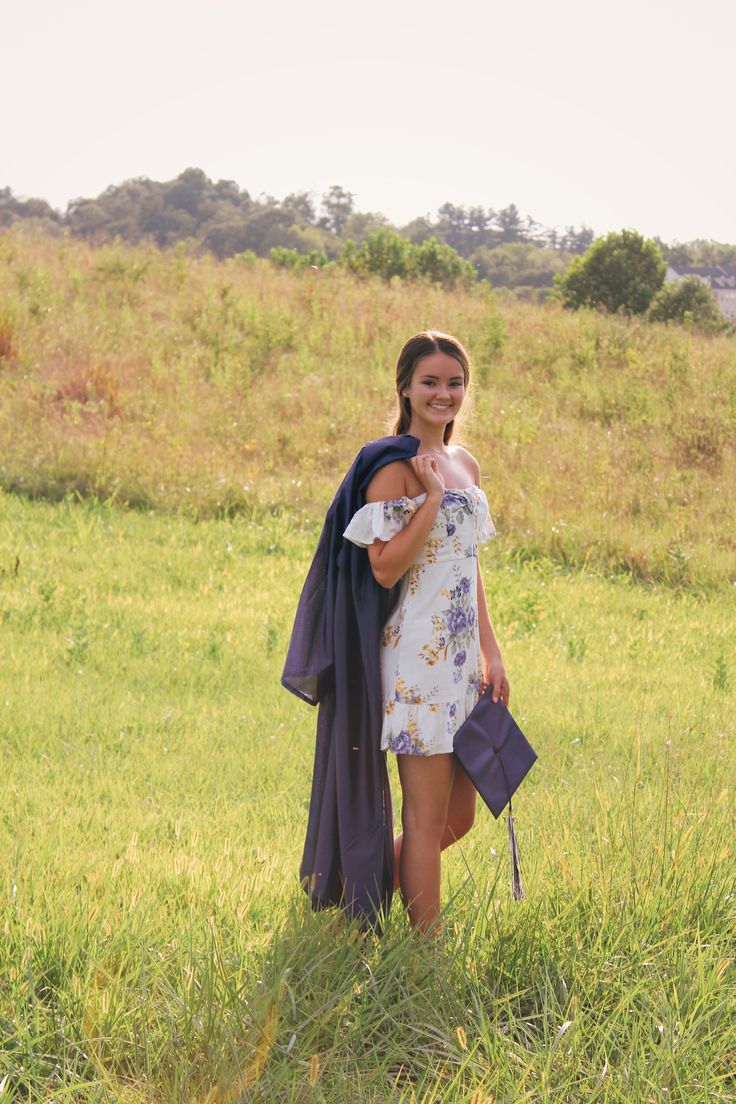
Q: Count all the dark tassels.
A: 1